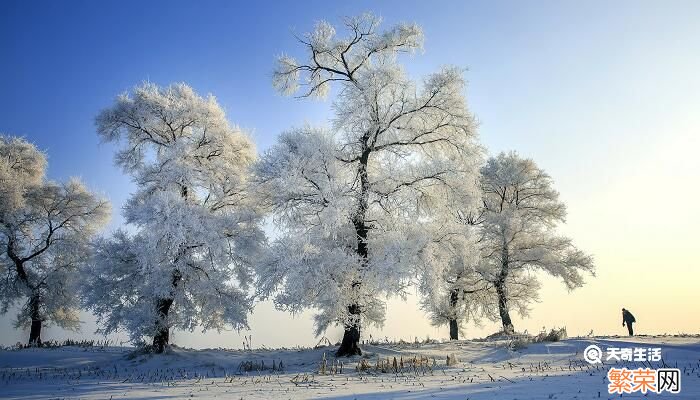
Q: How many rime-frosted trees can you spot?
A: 5